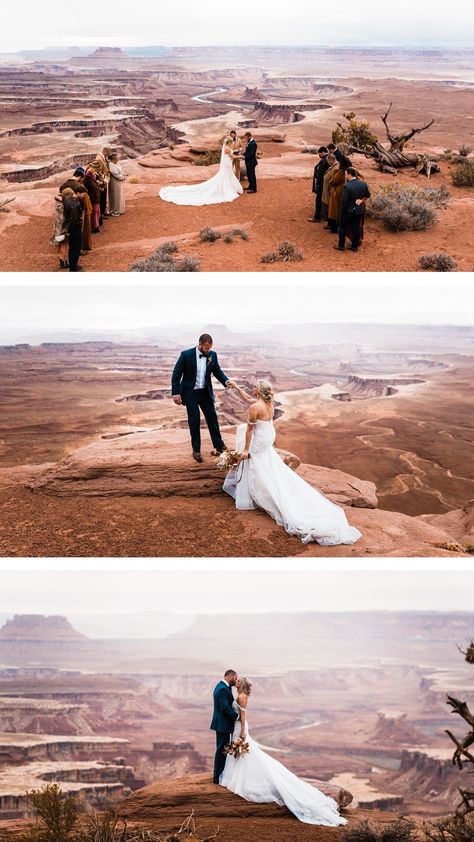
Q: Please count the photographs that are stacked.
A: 3